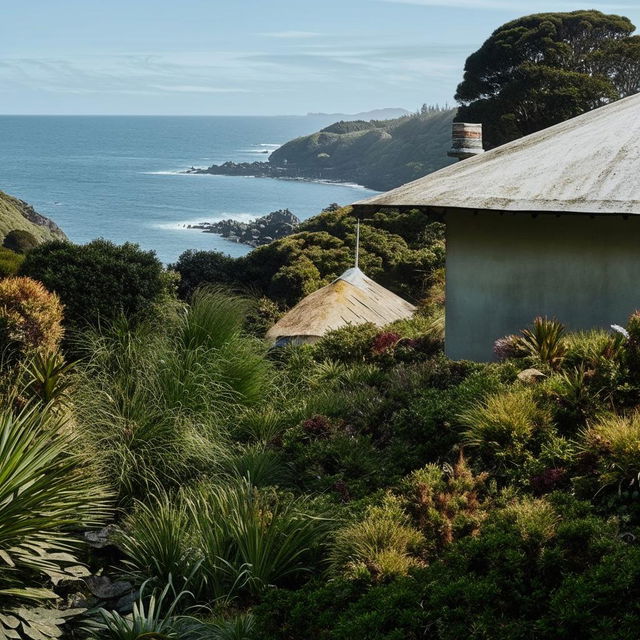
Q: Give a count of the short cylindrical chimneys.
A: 1